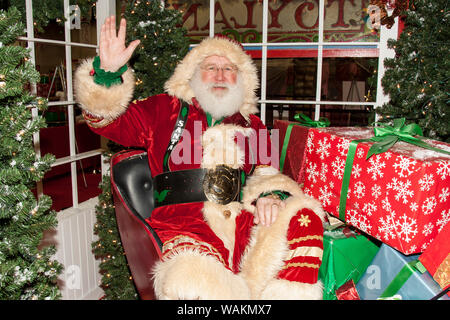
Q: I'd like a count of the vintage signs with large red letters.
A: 1